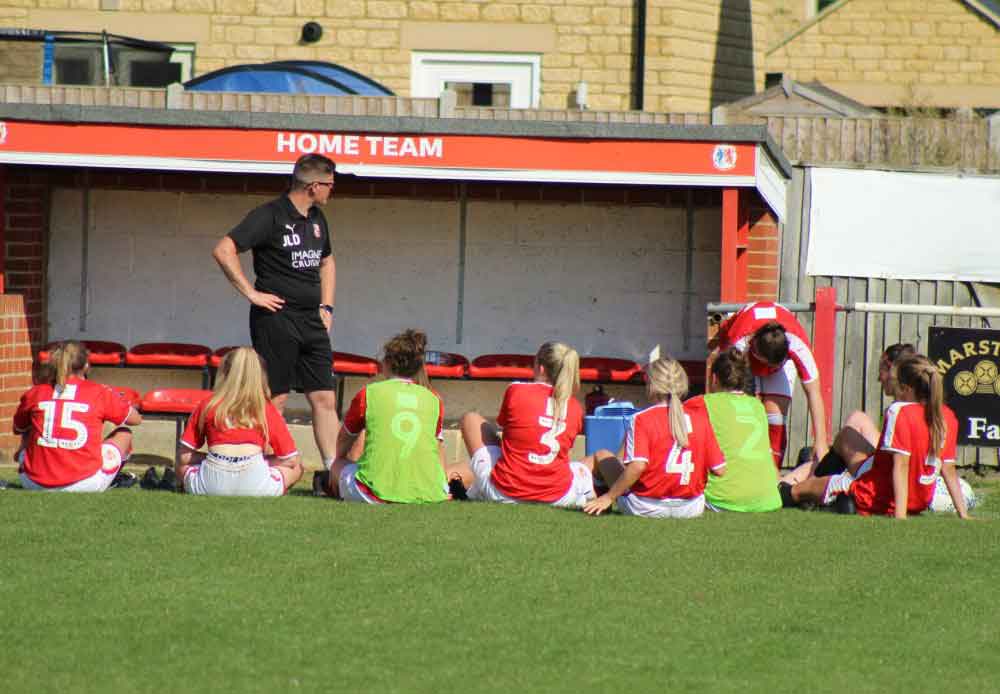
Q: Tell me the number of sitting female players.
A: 8